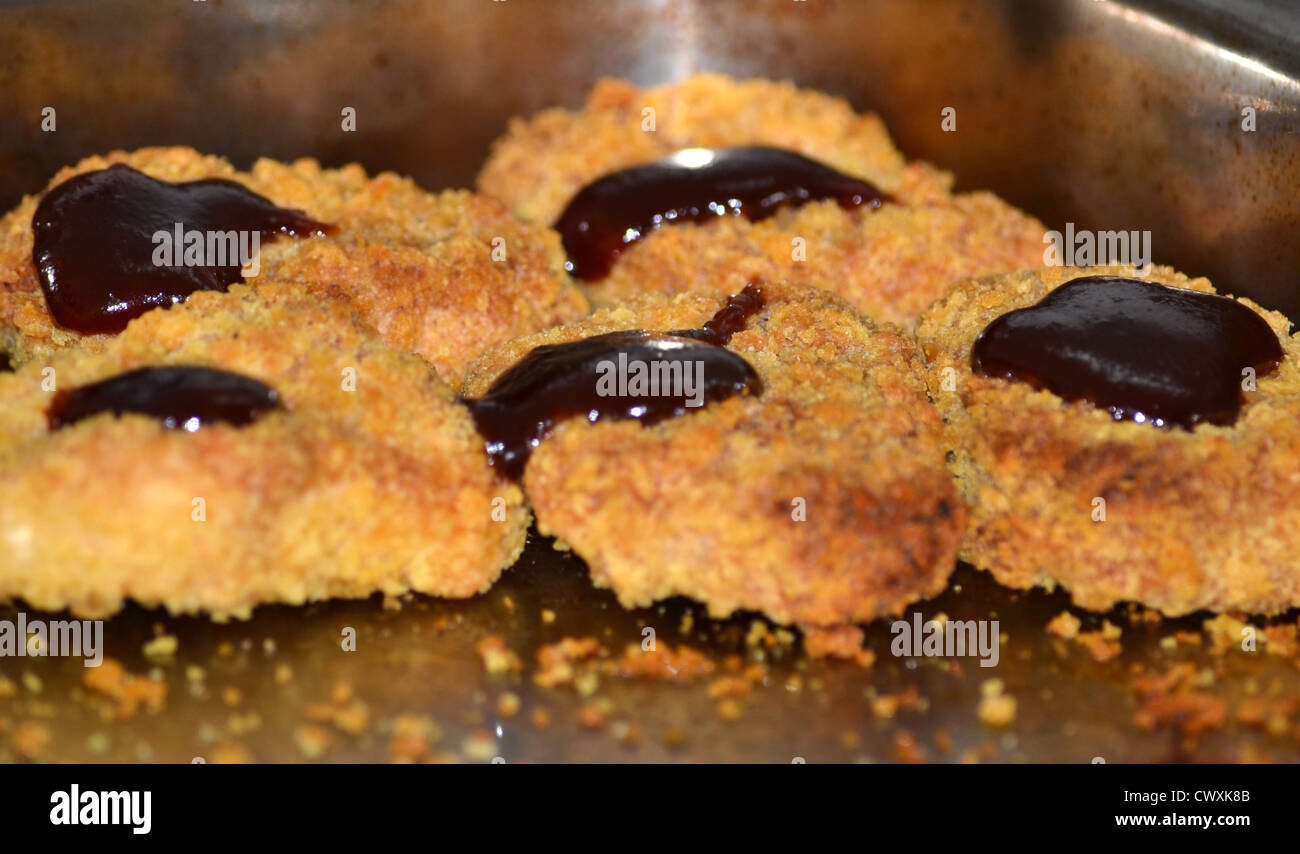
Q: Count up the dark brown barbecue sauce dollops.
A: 5